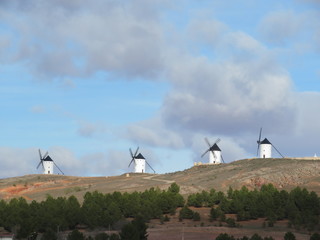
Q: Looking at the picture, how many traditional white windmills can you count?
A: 4